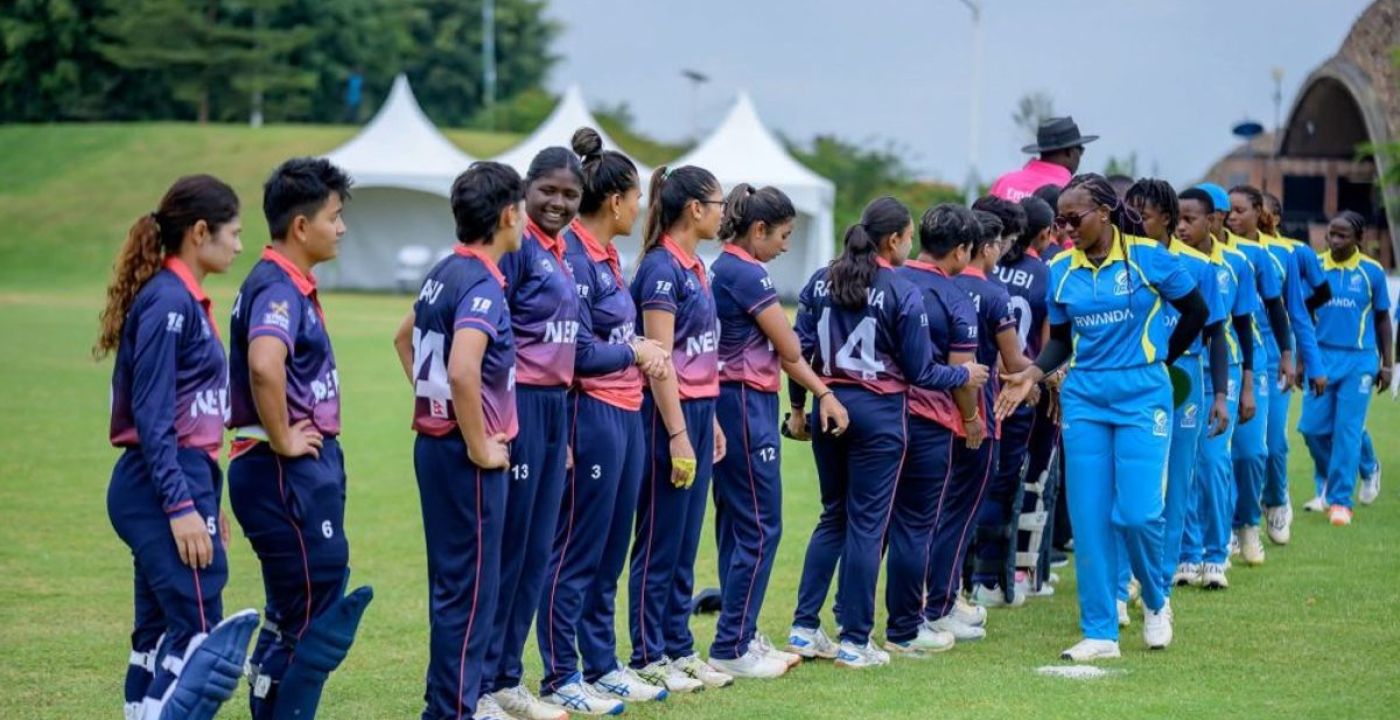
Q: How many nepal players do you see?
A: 13